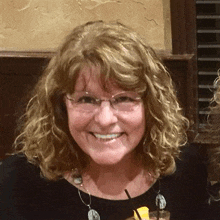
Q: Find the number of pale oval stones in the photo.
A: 2